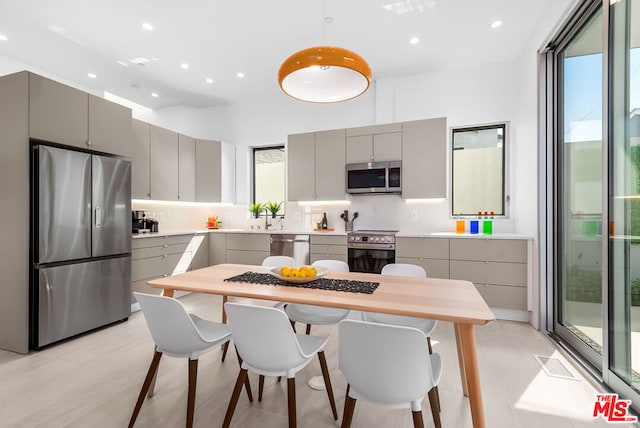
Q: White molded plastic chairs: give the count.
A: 6